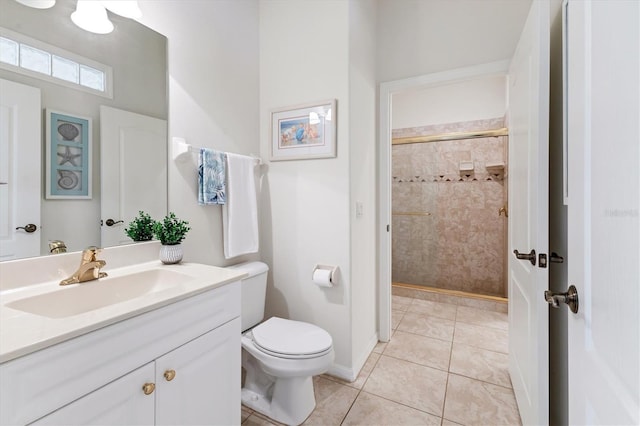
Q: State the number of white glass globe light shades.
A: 3